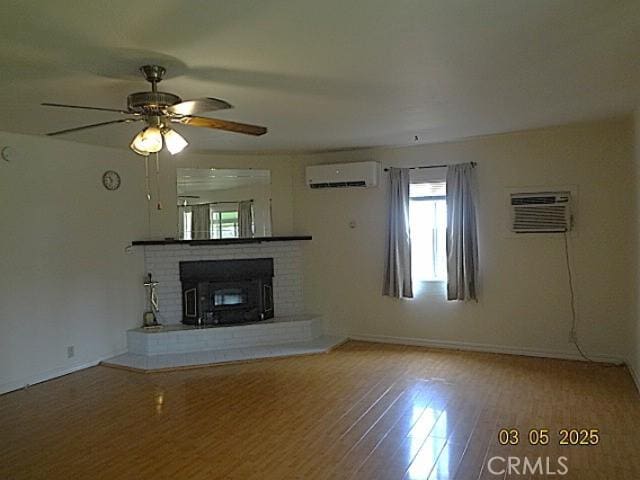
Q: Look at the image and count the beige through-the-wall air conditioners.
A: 1